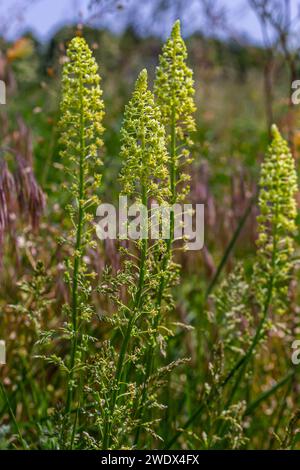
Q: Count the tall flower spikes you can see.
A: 4